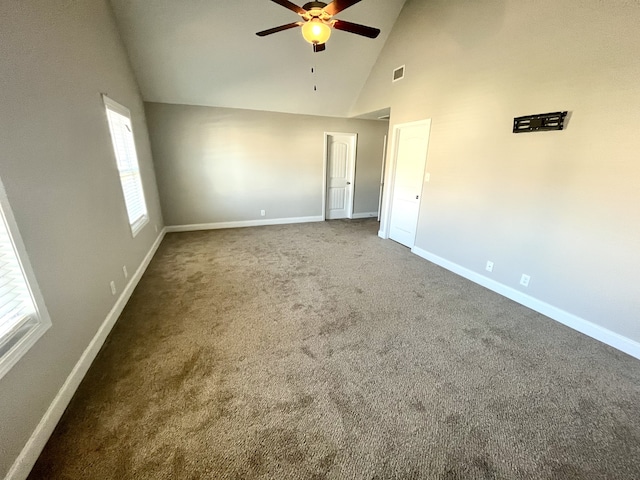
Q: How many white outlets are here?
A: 5